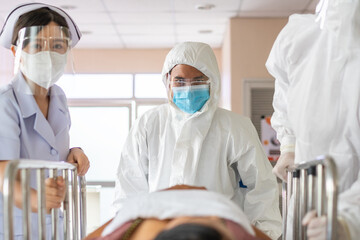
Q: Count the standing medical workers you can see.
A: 3